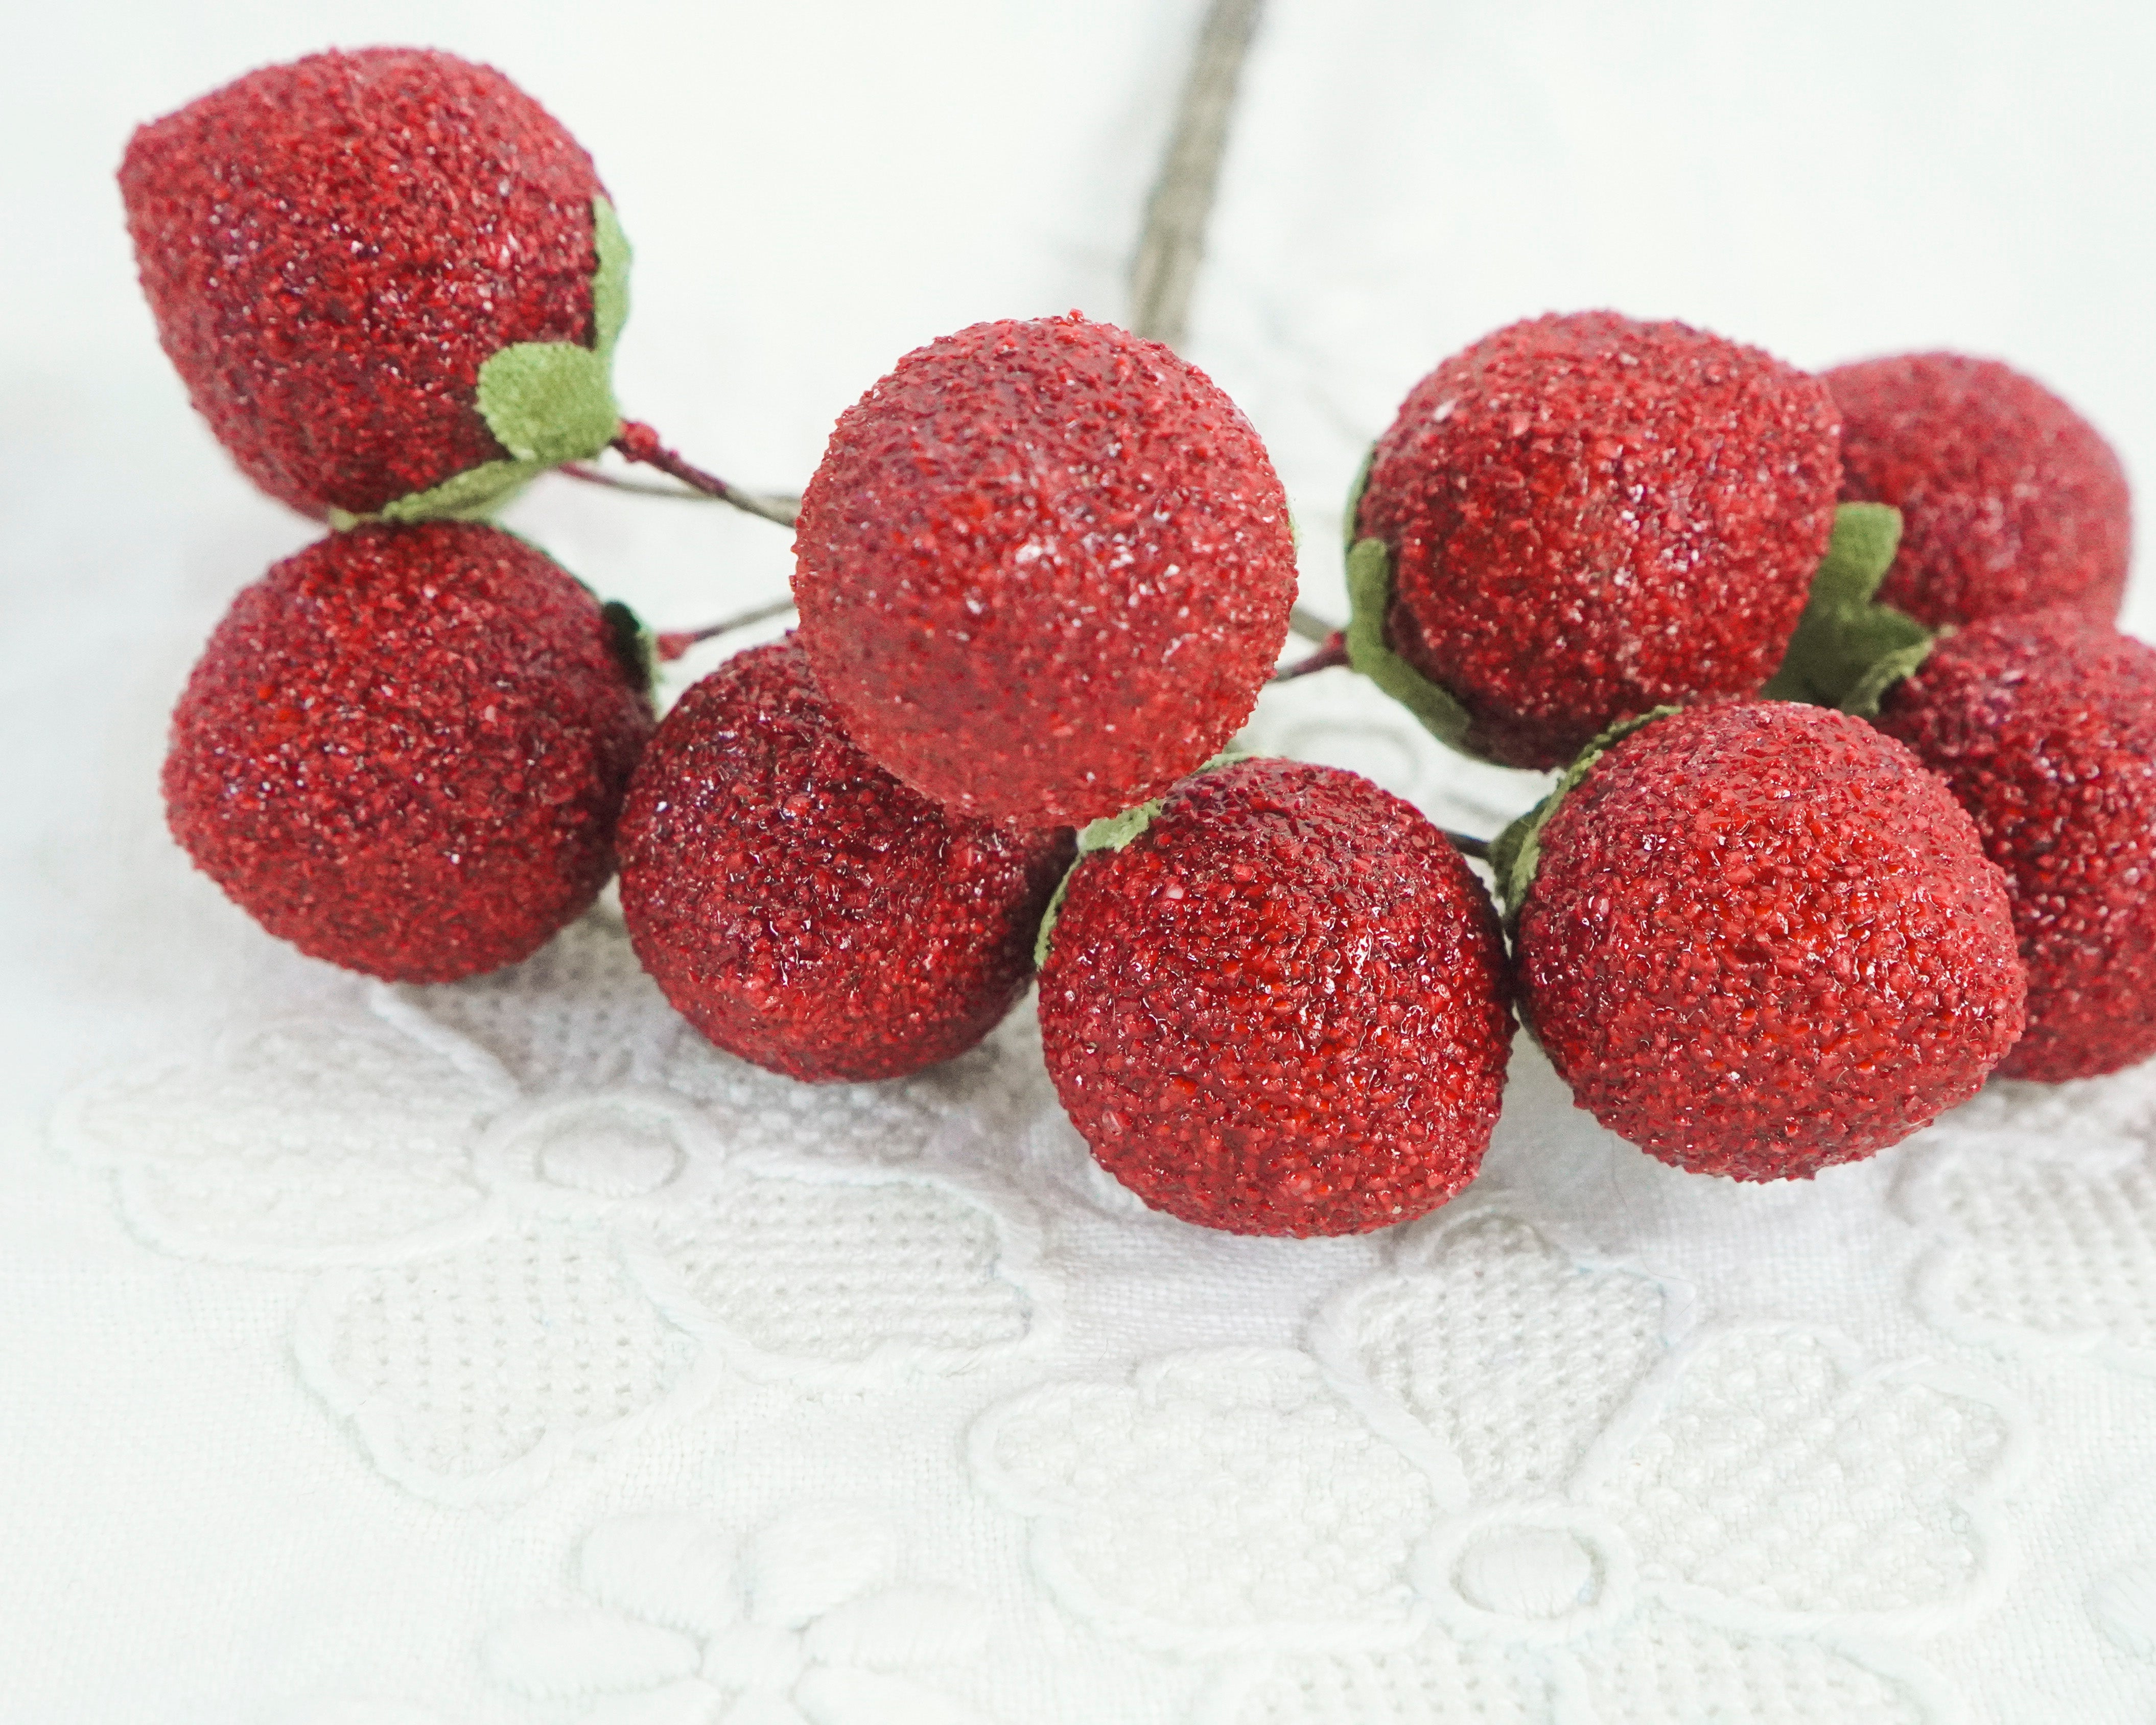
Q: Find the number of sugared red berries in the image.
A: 9